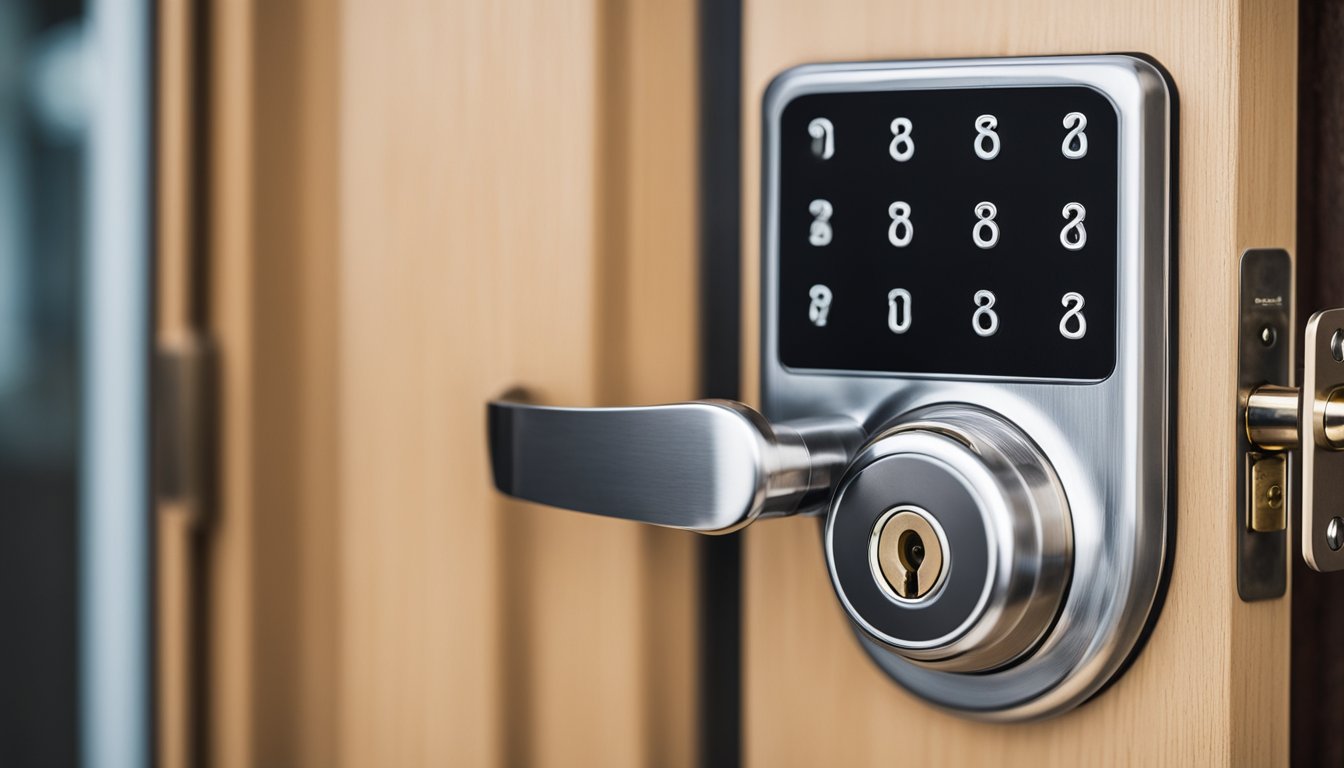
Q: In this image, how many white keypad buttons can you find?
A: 12